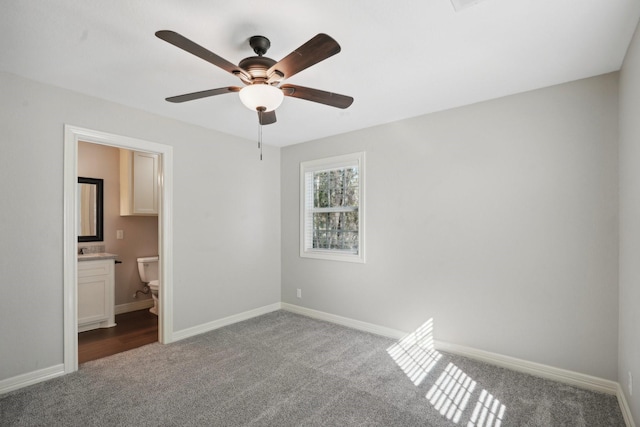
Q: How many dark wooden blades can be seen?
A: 5